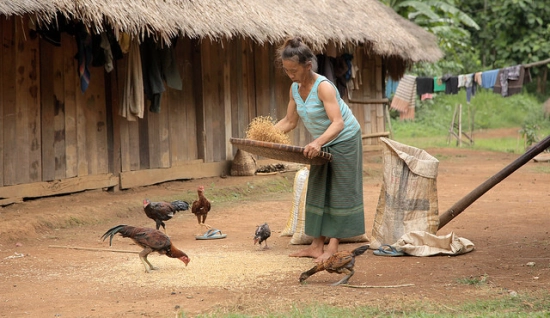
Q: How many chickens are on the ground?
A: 5